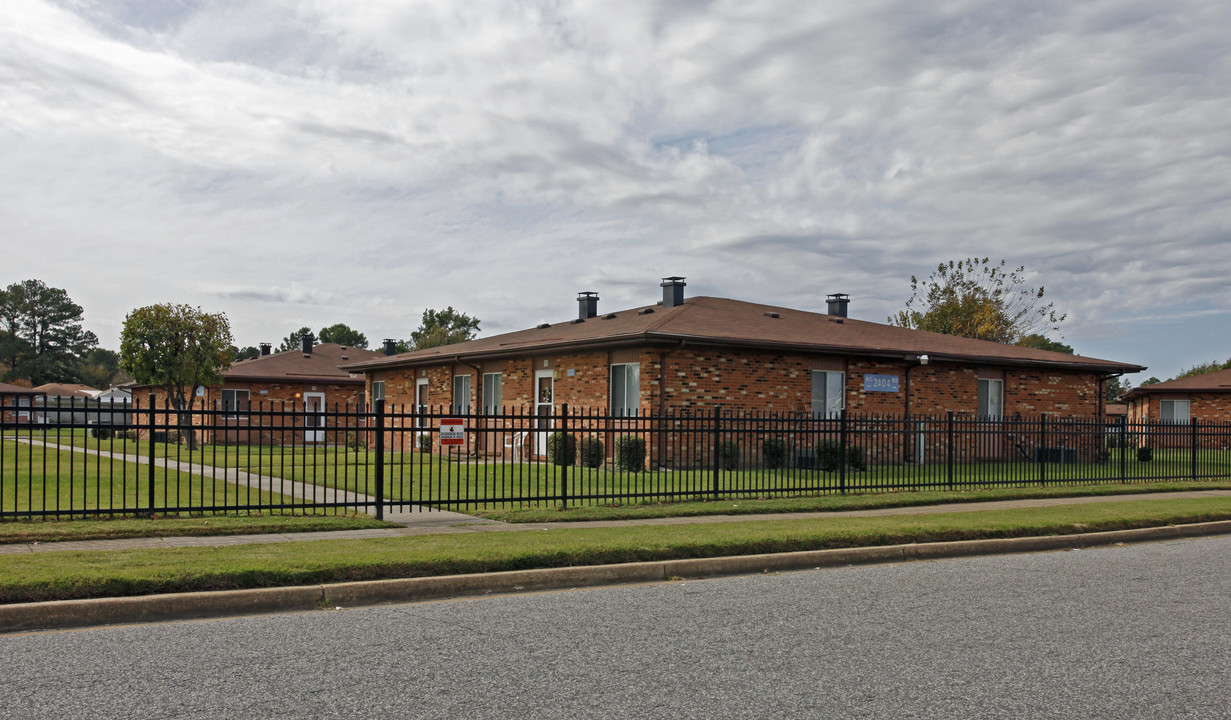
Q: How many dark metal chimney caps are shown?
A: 6